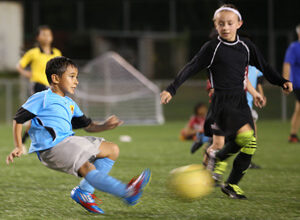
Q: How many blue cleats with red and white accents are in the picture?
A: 2